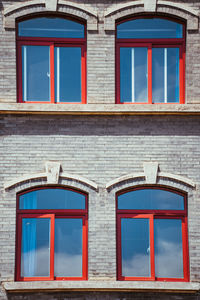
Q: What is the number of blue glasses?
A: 12